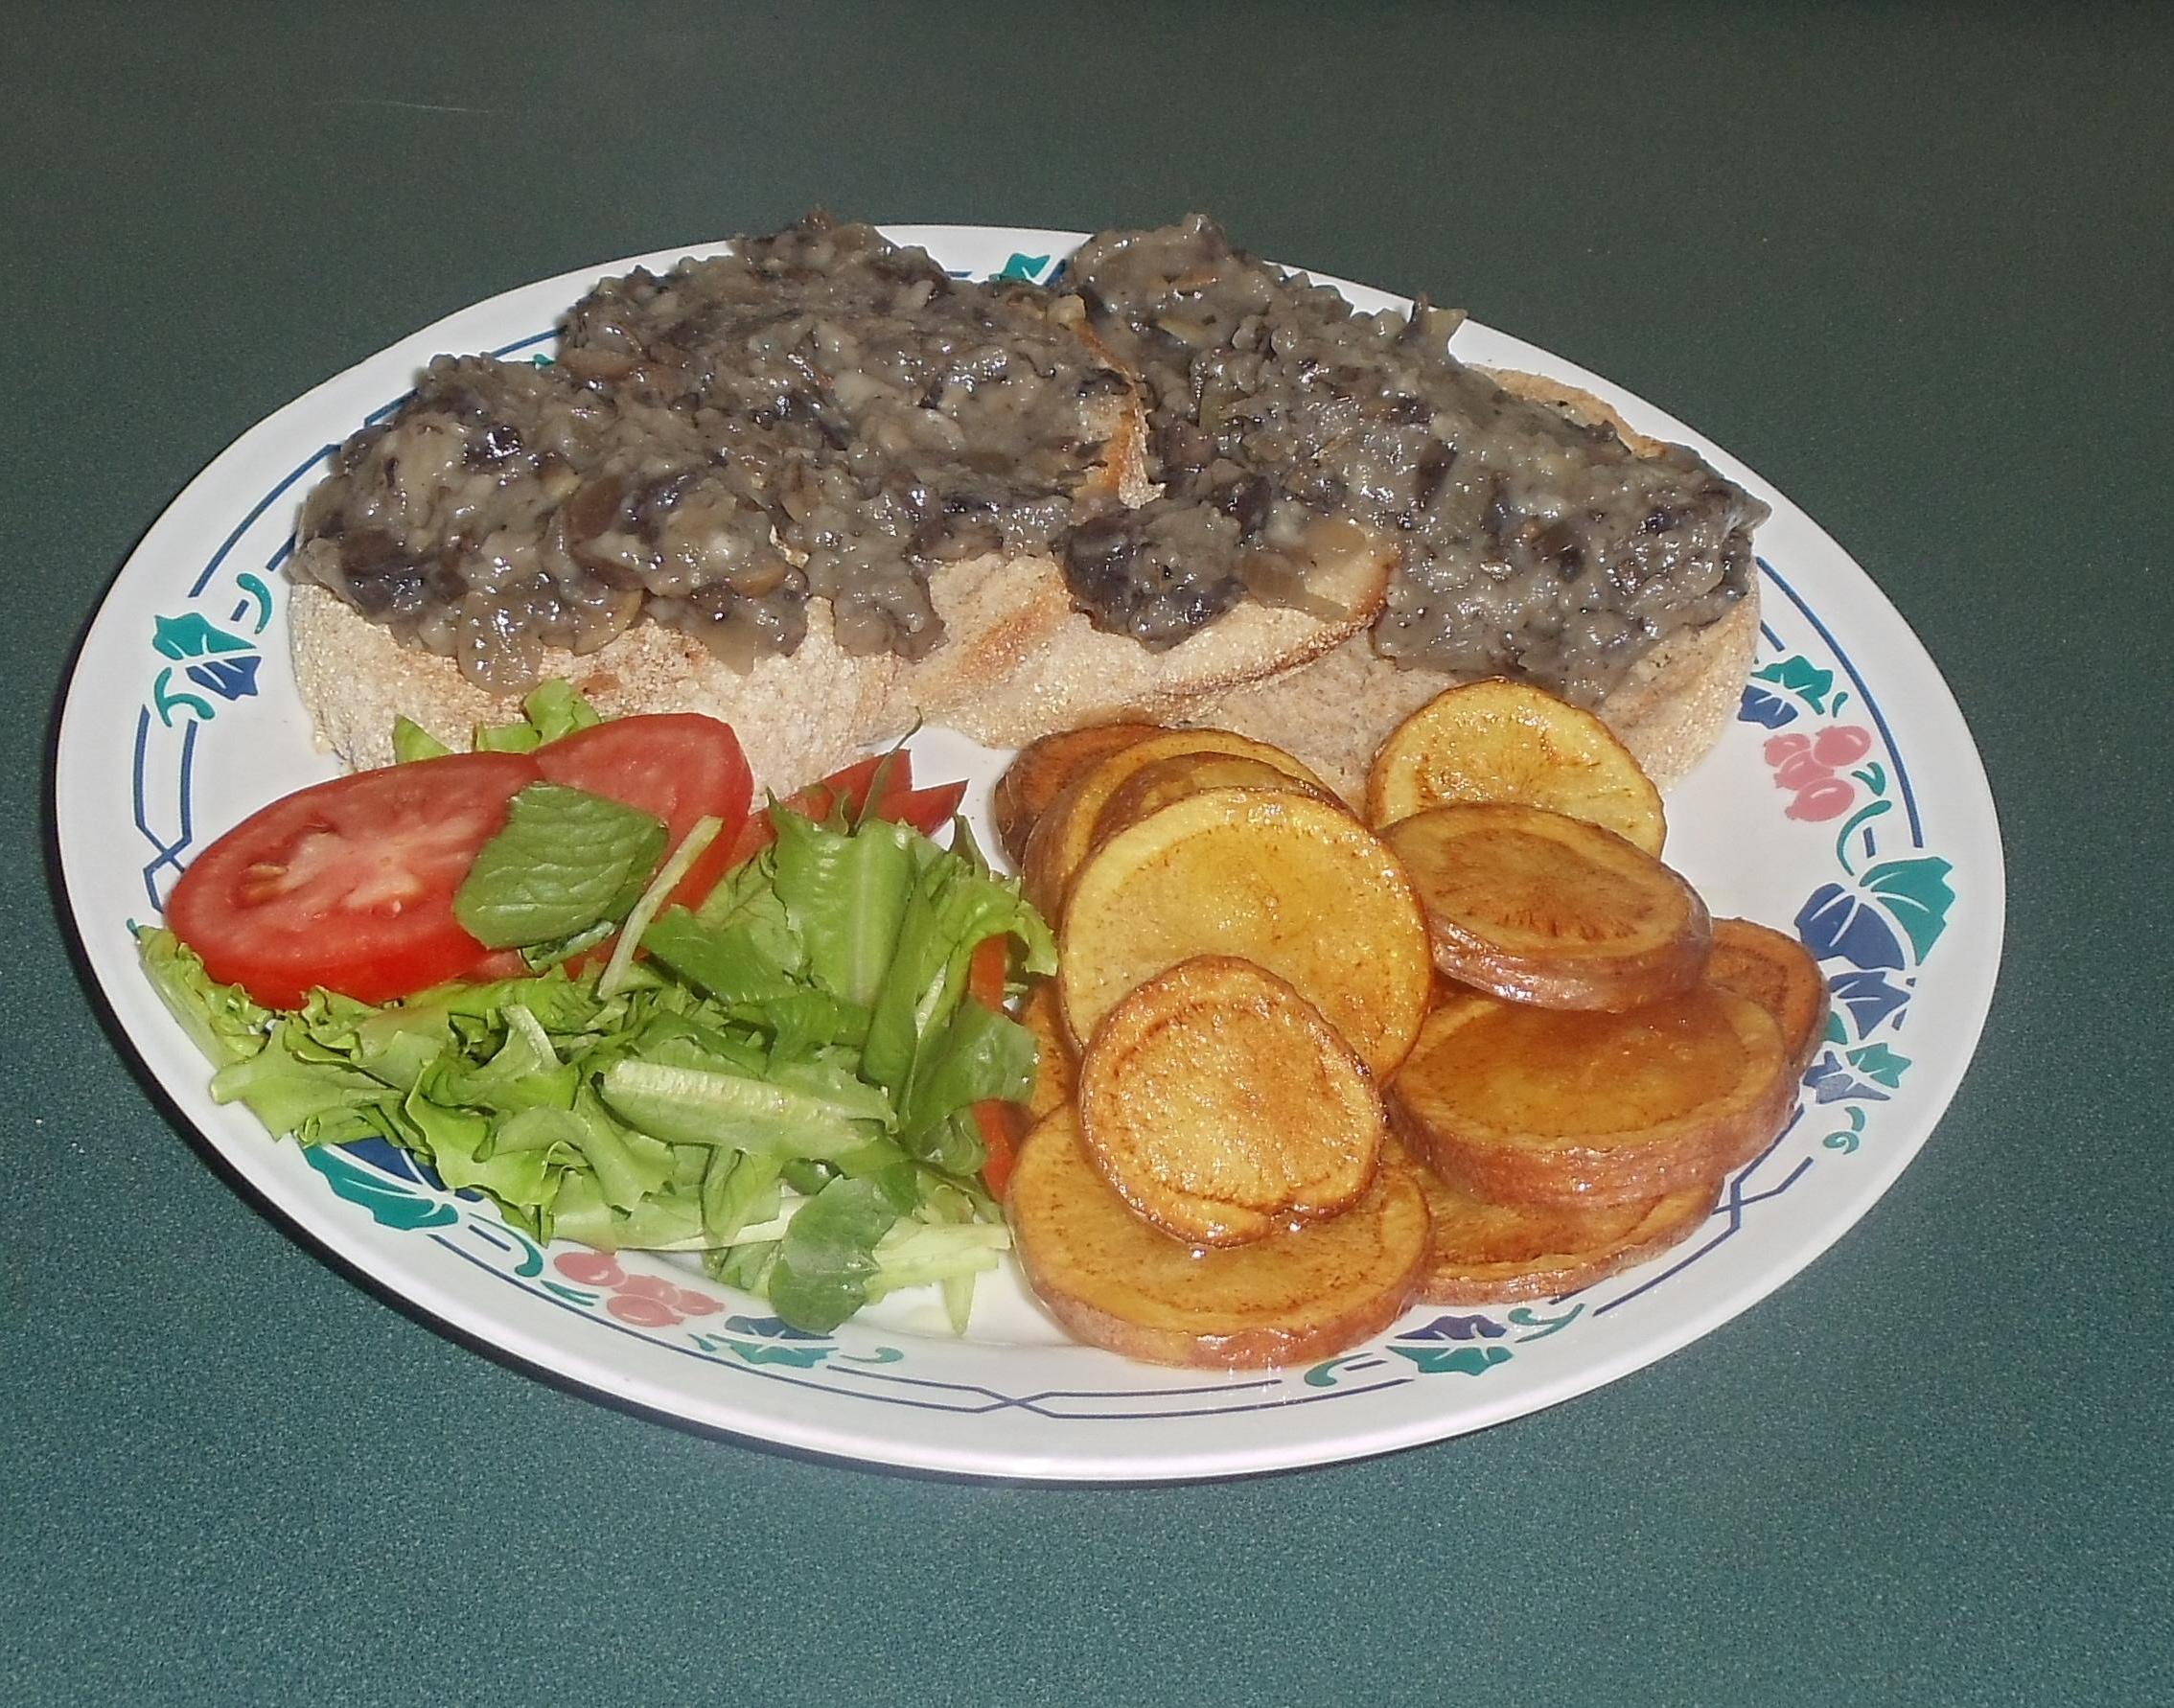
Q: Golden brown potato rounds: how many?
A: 12